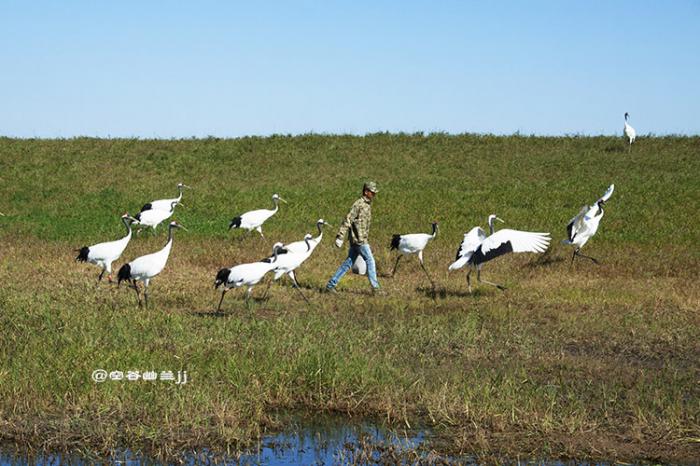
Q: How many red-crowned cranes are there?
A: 12